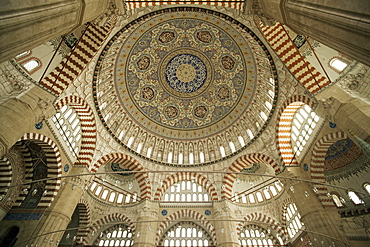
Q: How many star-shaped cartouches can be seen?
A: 8